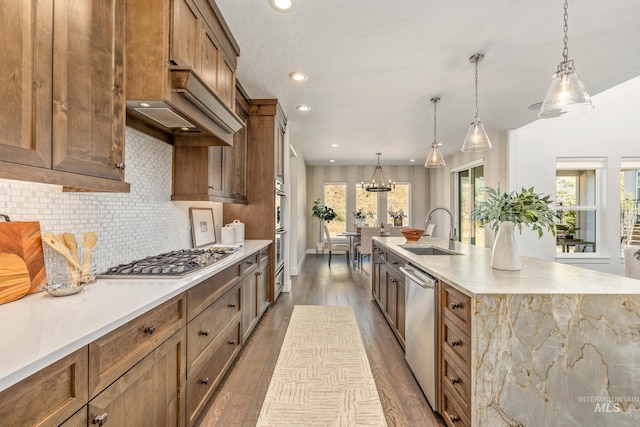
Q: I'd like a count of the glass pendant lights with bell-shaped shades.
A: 3